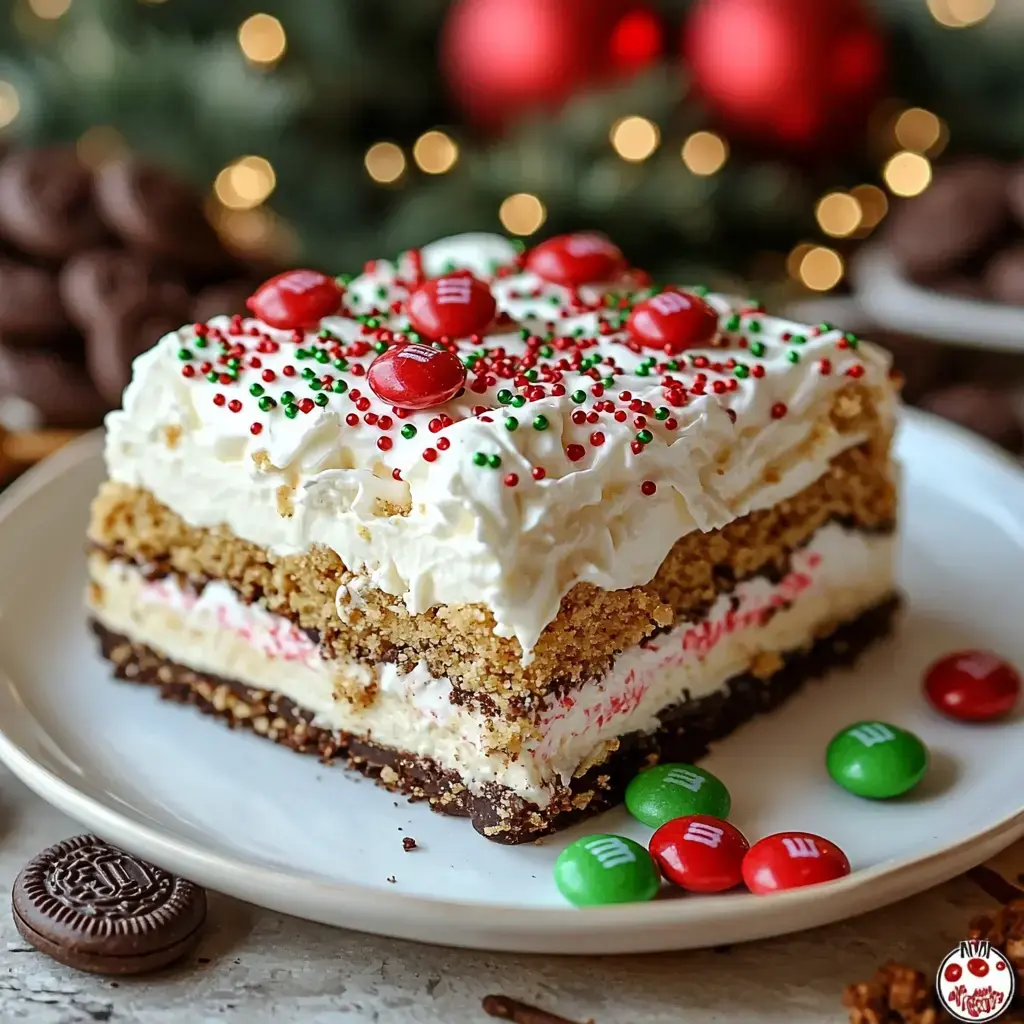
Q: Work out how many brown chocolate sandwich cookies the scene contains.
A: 1